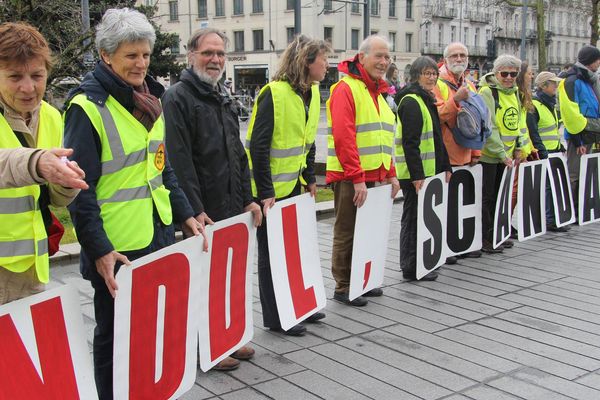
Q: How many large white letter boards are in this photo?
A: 11